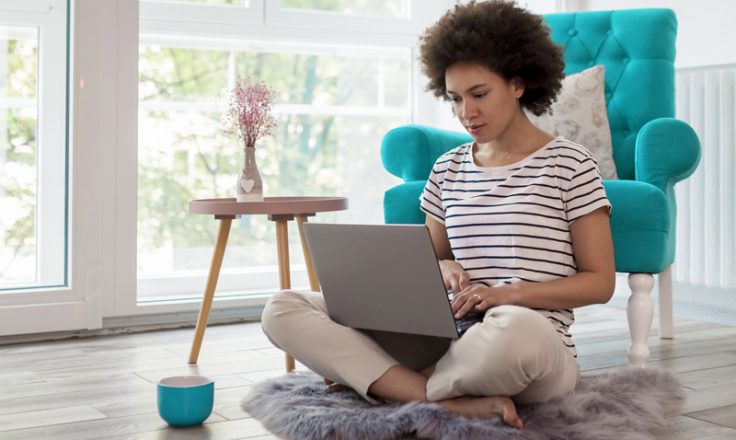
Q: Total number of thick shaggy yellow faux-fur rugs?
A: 0